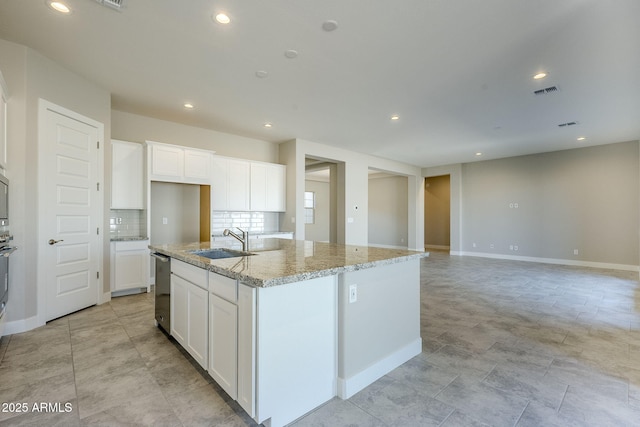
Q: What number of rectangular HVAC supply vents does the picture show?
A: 3